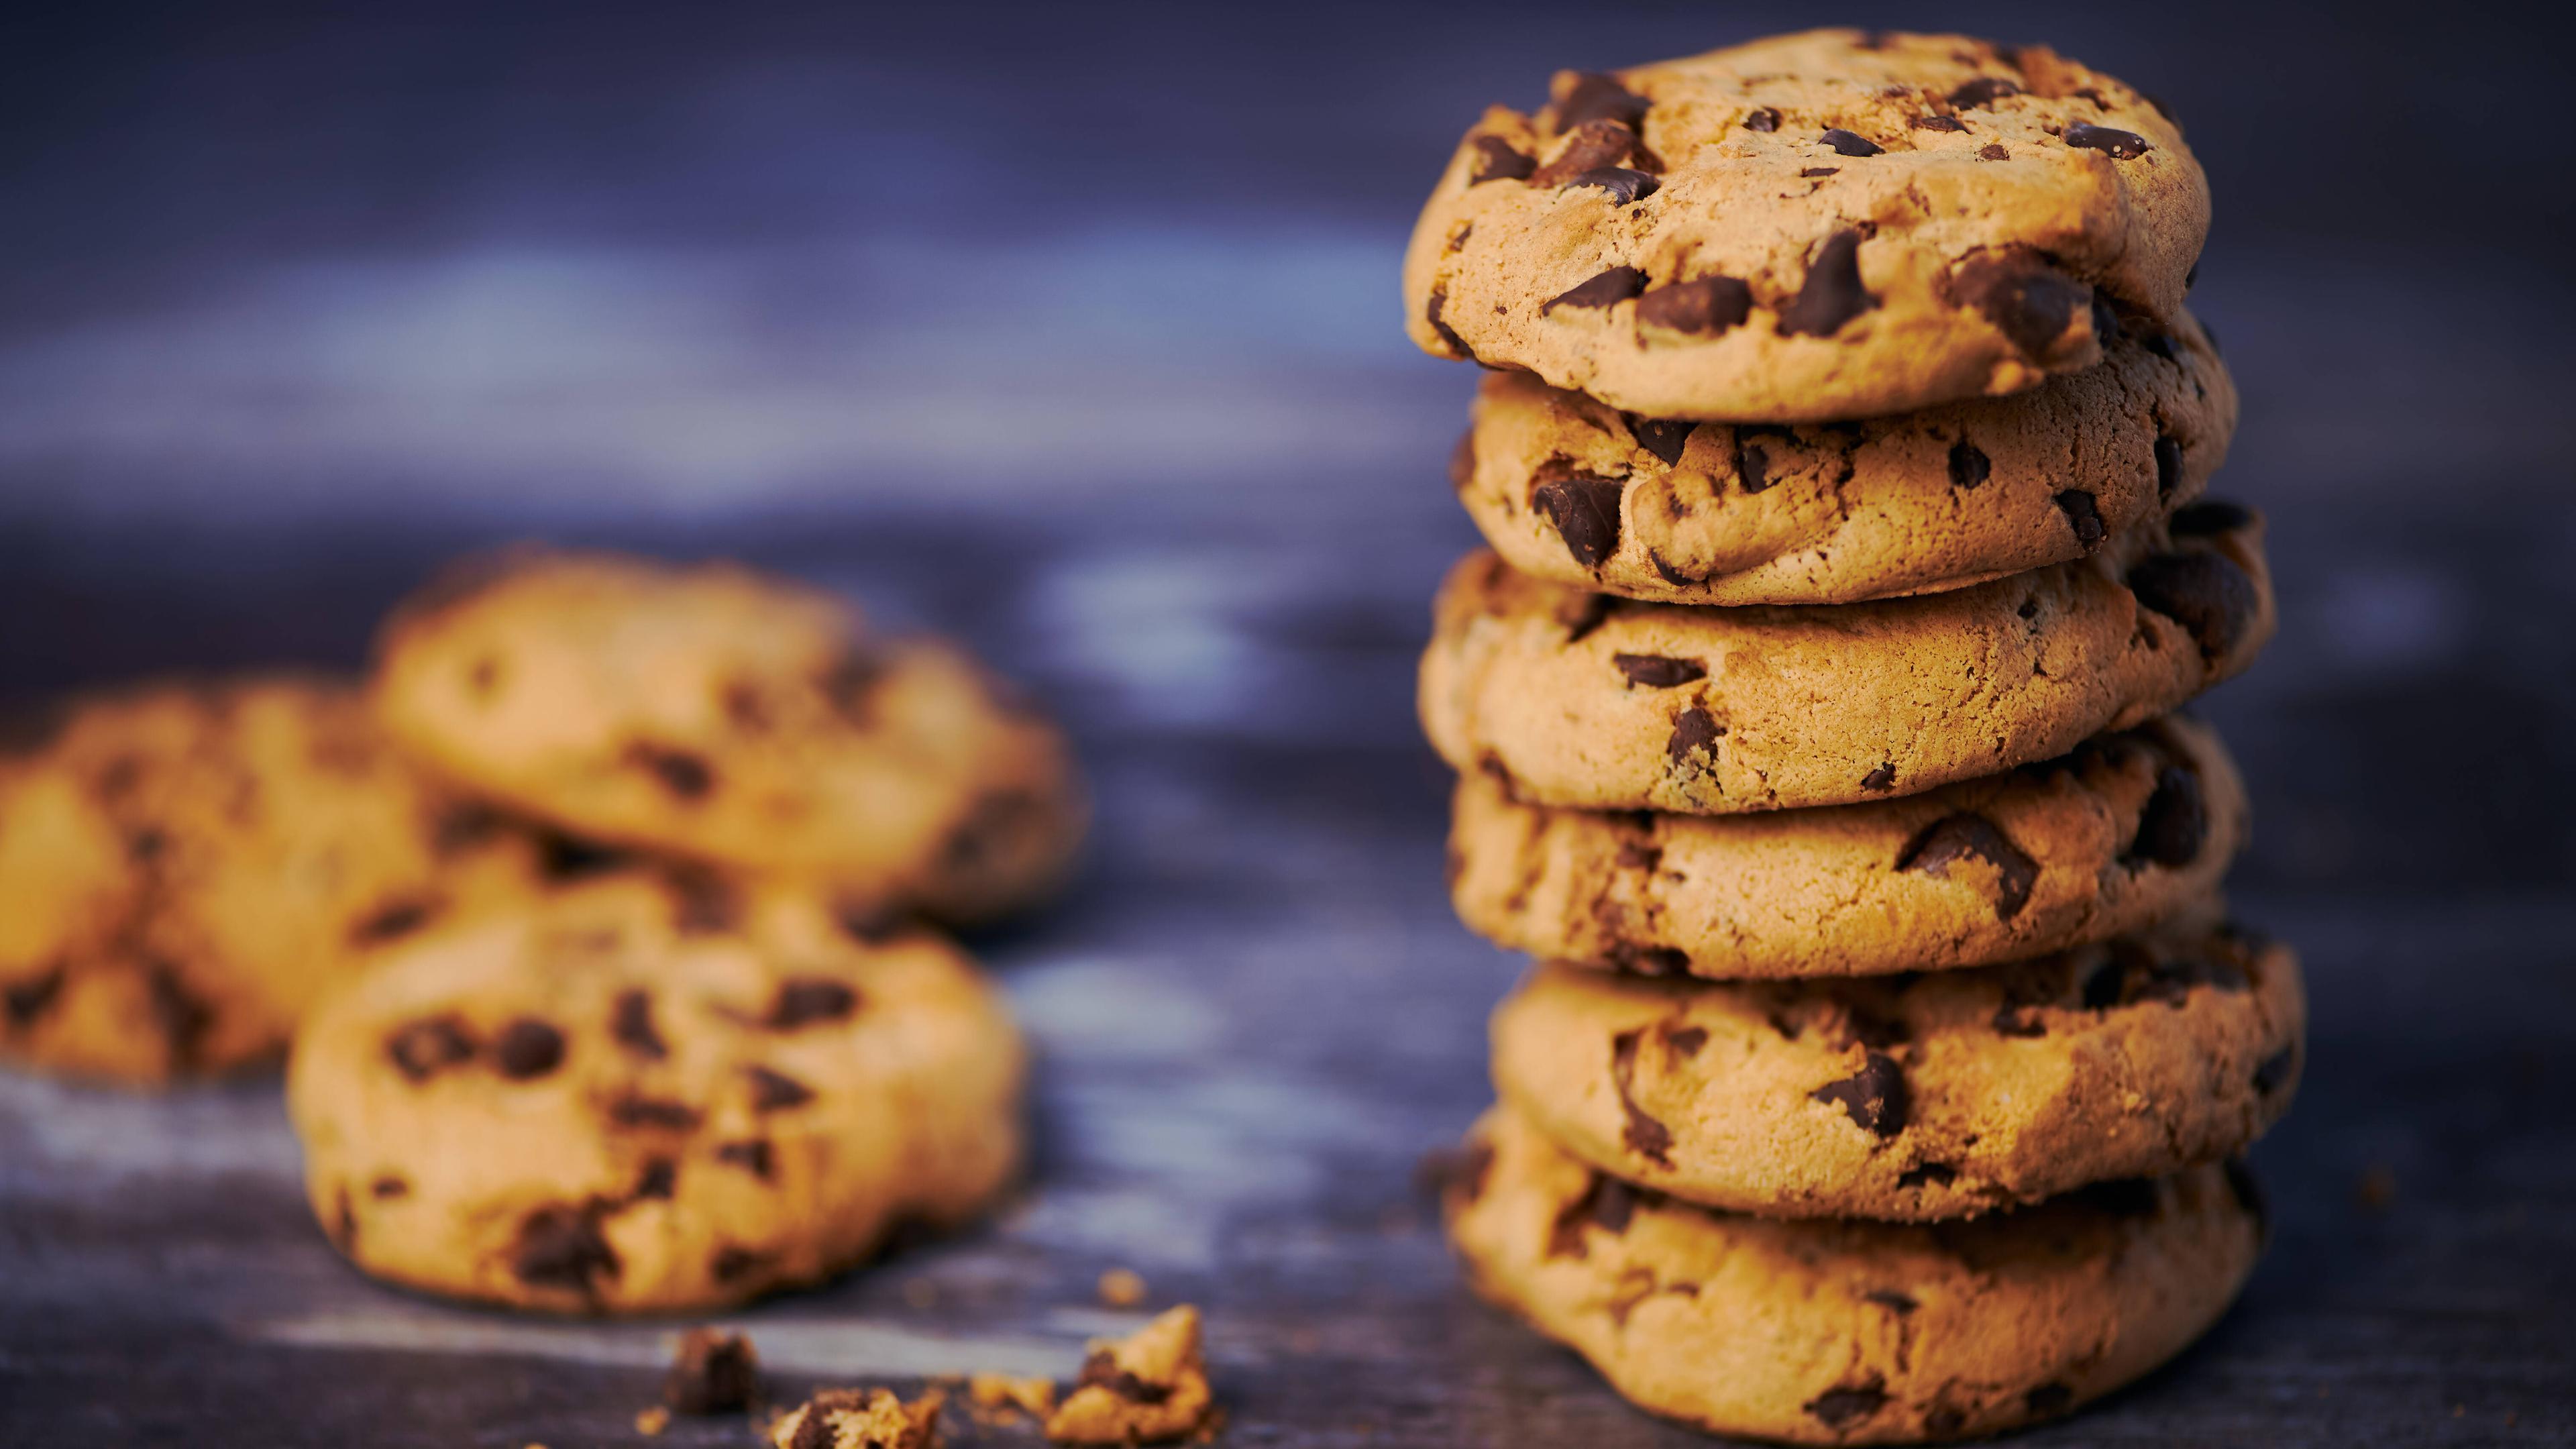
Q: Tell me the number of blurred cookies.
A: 3